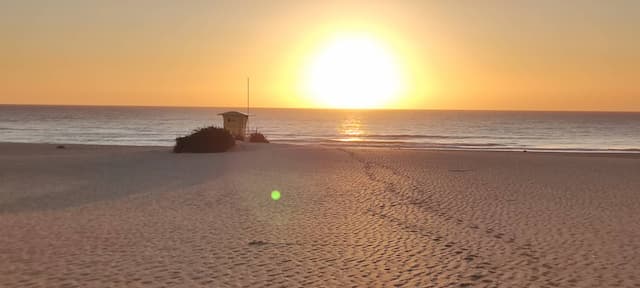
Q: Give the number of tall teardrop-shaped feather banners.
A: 0